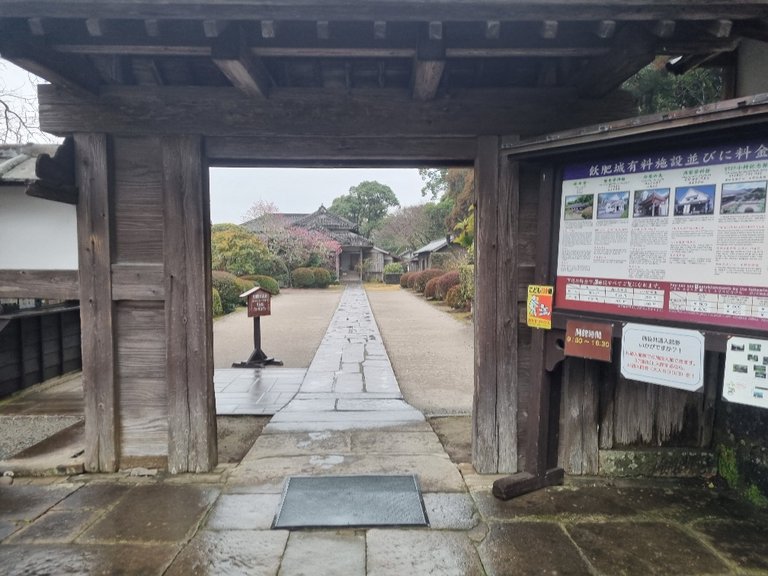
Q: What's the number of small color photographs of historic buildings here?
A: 5